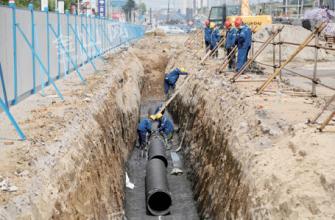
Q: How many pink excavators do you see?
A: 0